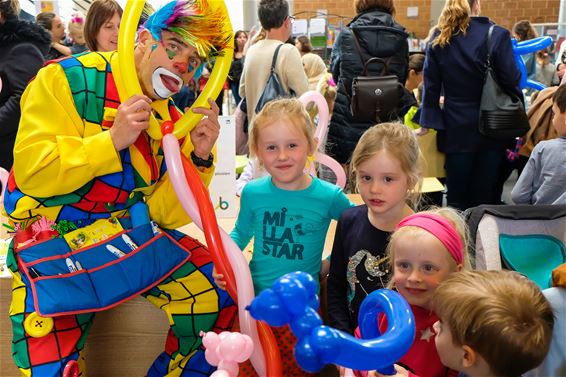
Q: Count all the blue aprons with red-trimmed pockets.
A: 1